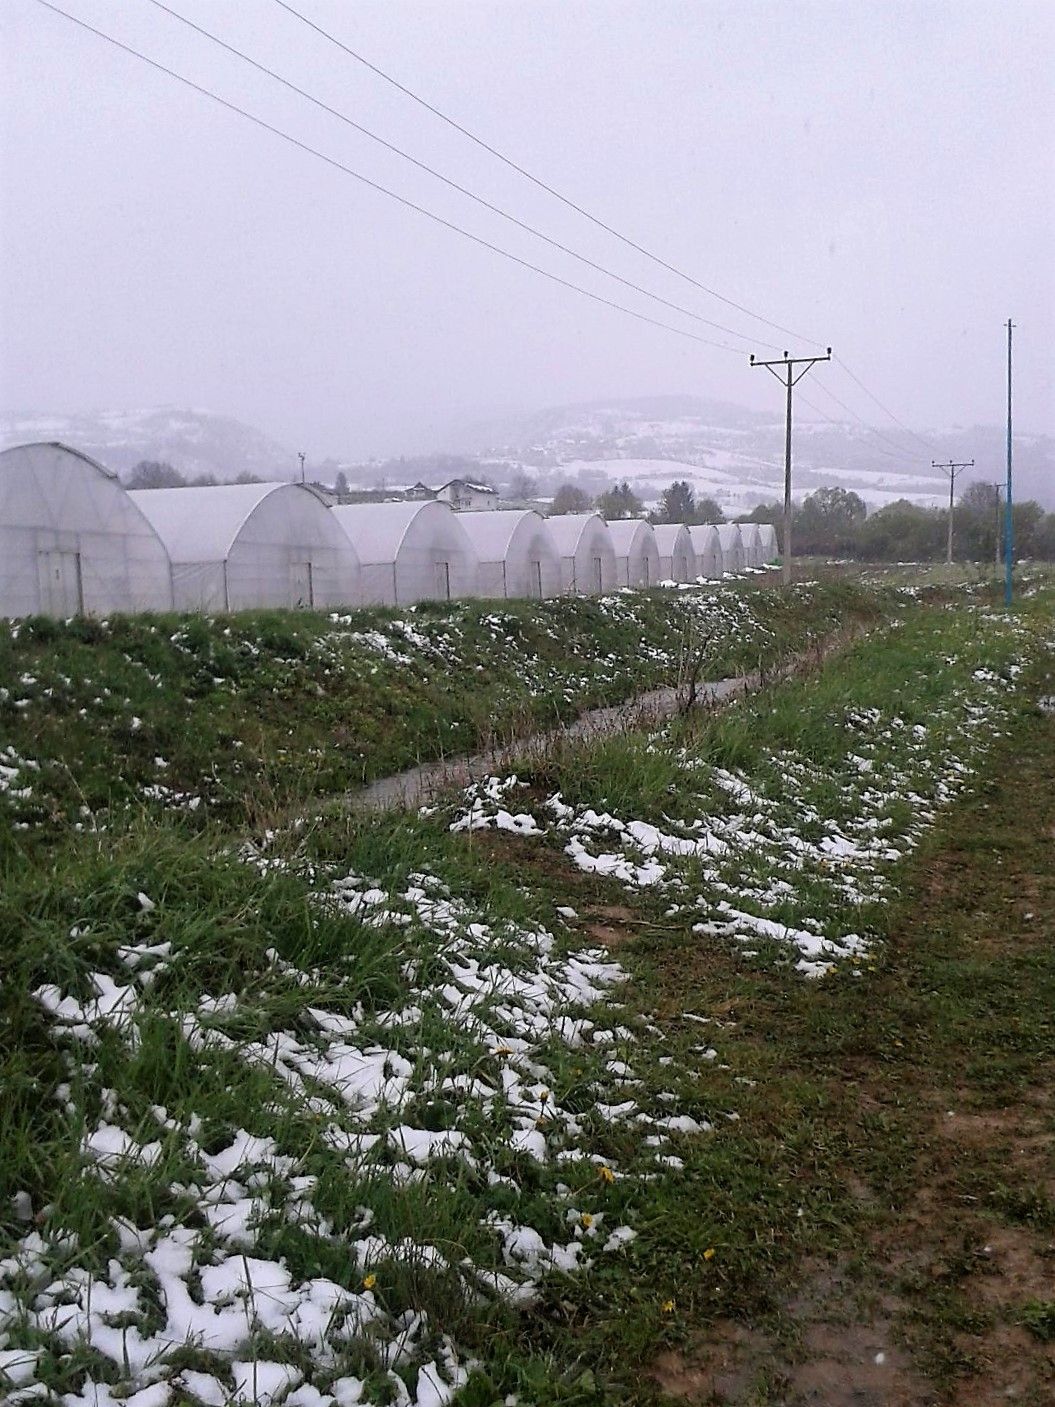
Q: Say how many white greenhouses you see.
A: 11